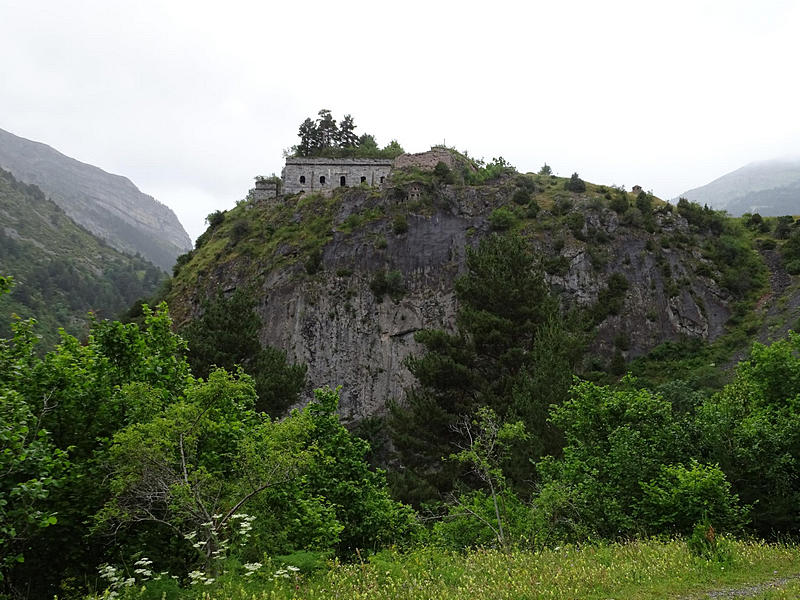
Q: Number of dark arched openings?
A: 5